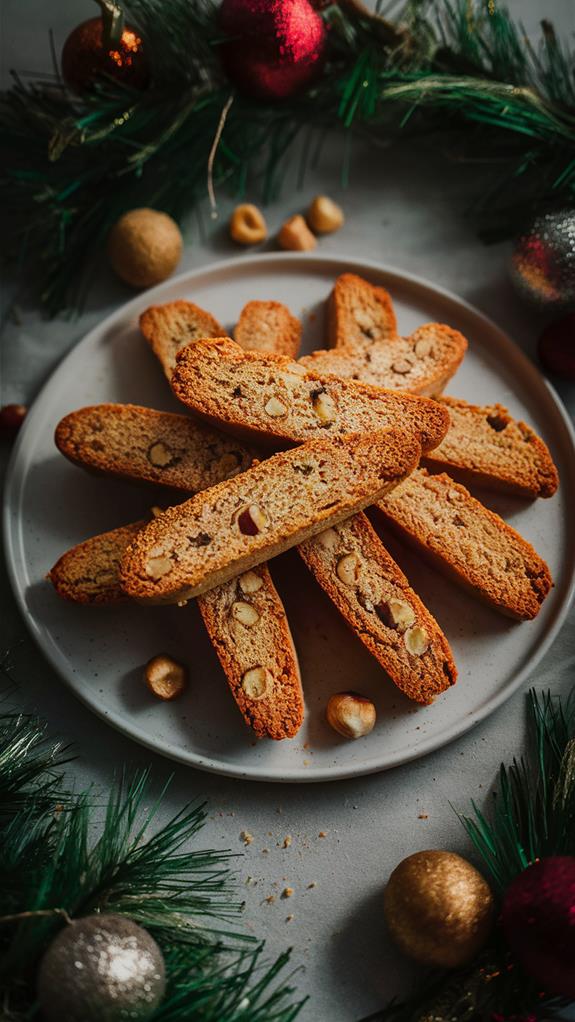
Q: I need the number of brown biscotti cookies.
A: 12